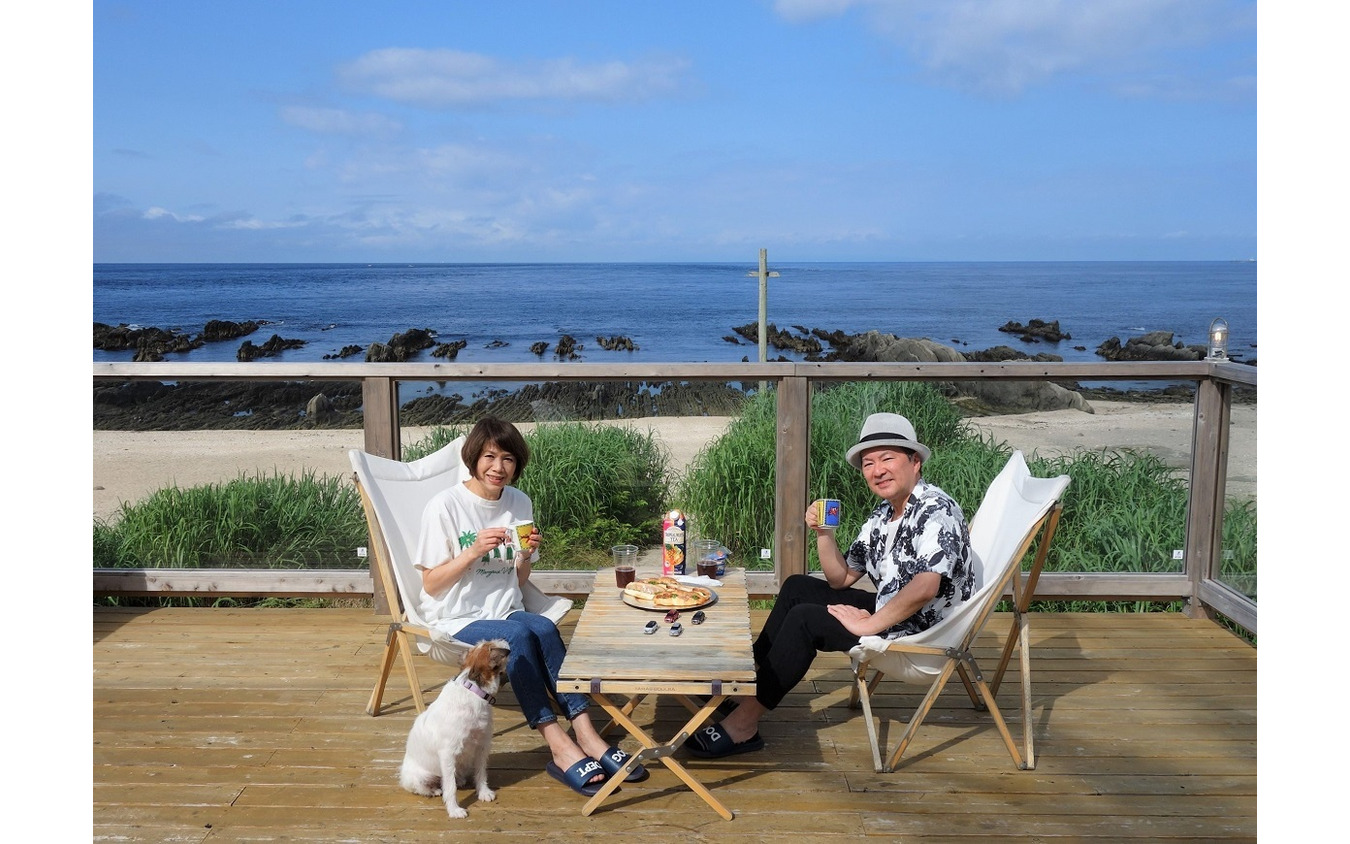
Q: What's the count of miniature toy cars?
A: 4